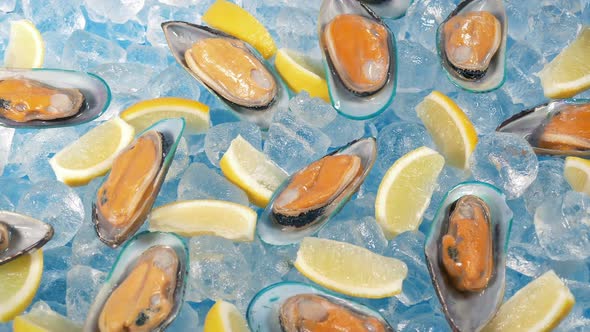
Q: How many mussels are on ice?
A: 12